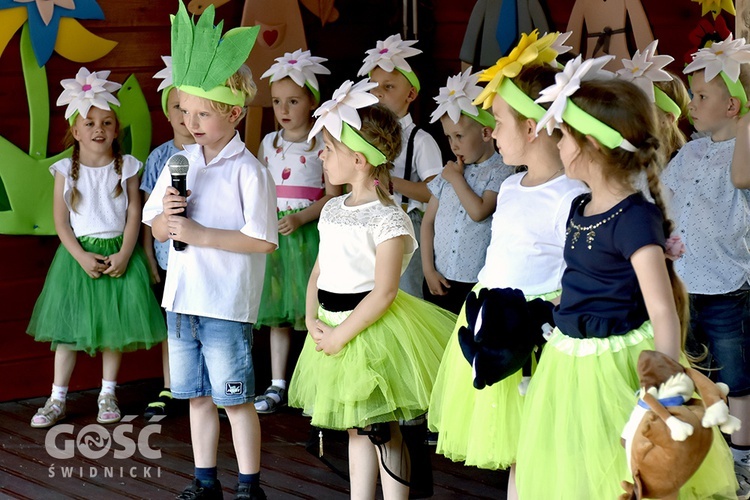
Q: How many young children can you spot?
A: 11